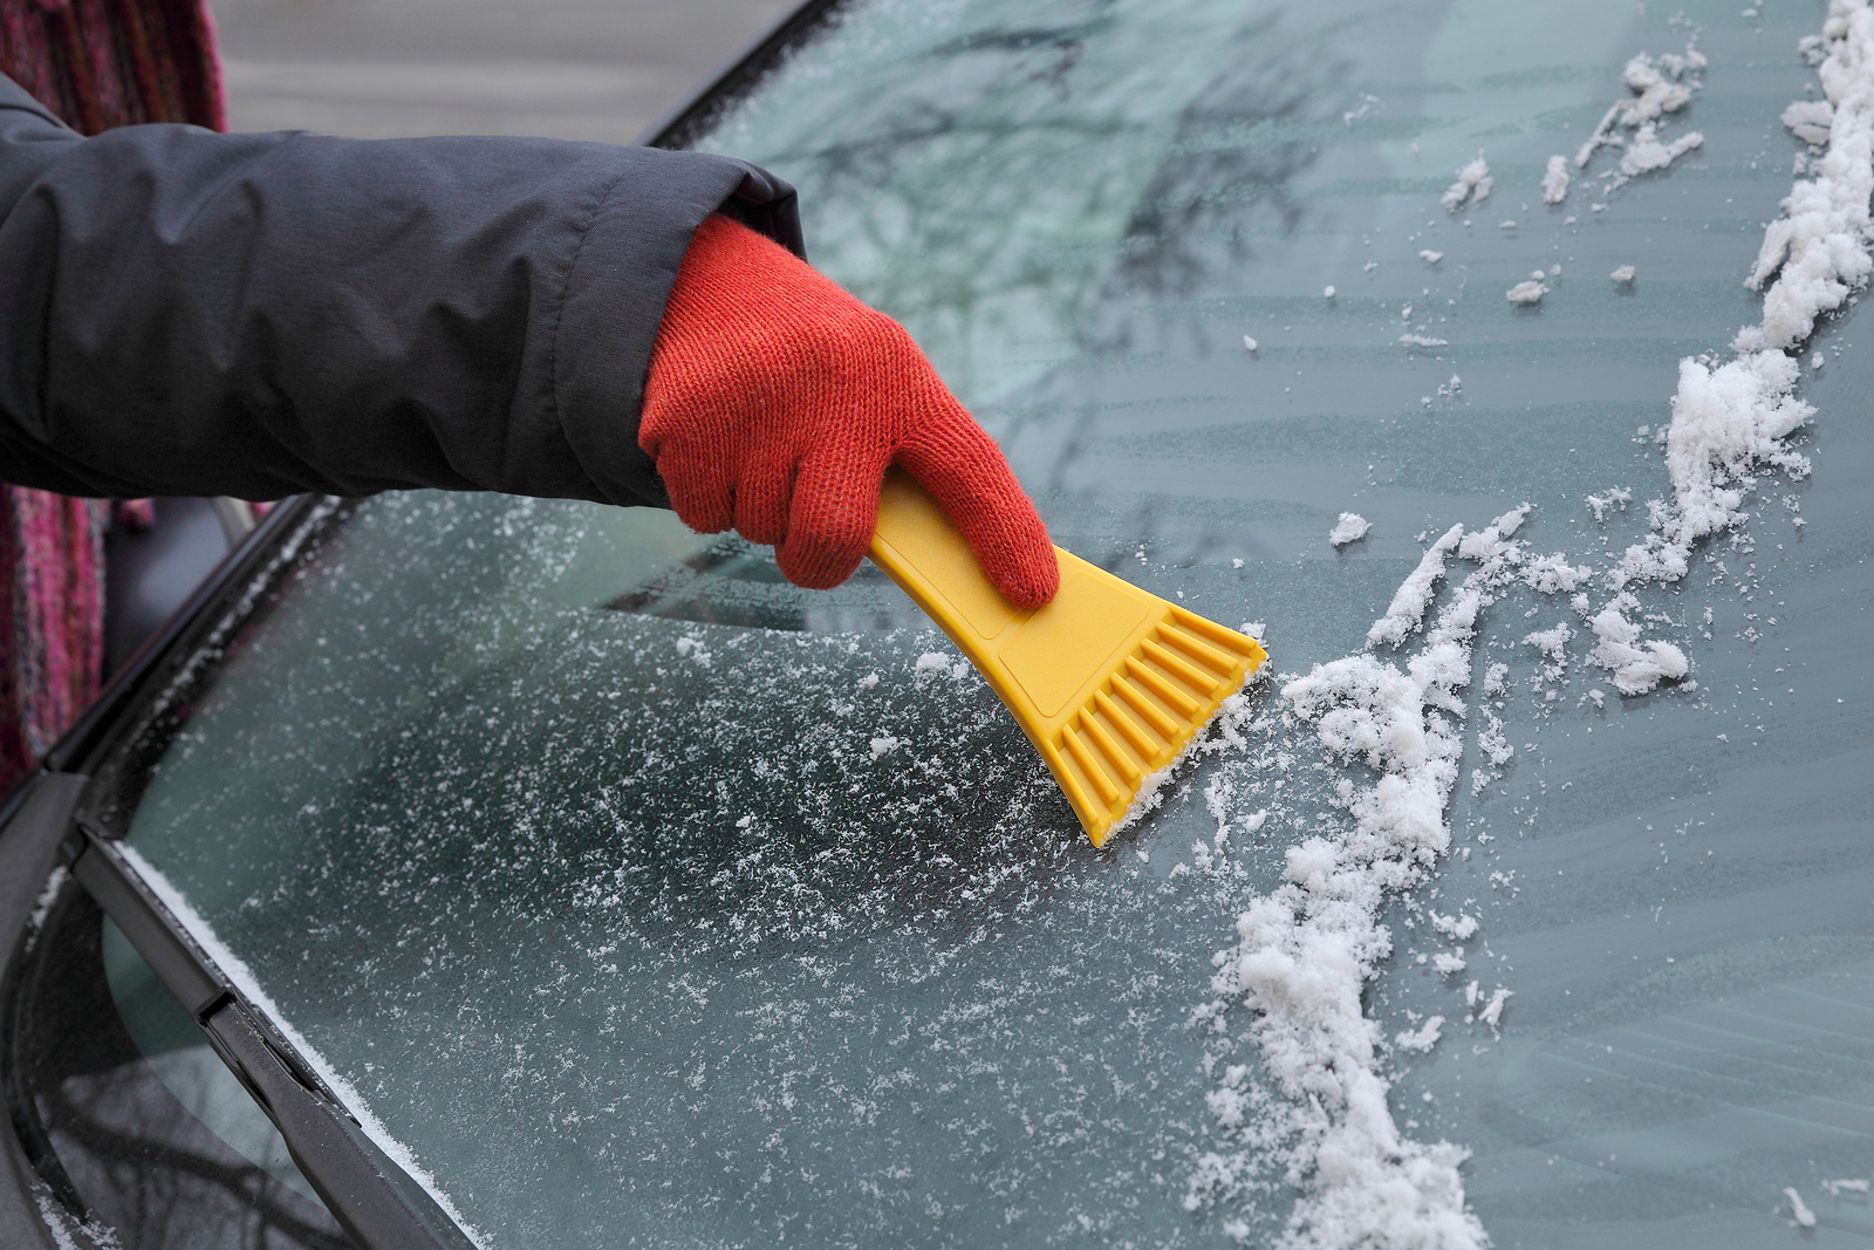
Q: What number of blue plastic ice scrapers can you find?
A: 0